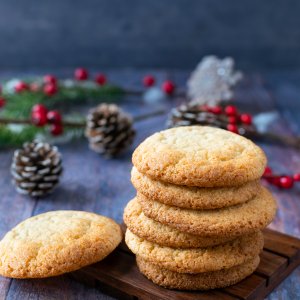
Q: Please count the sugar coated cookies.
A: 7